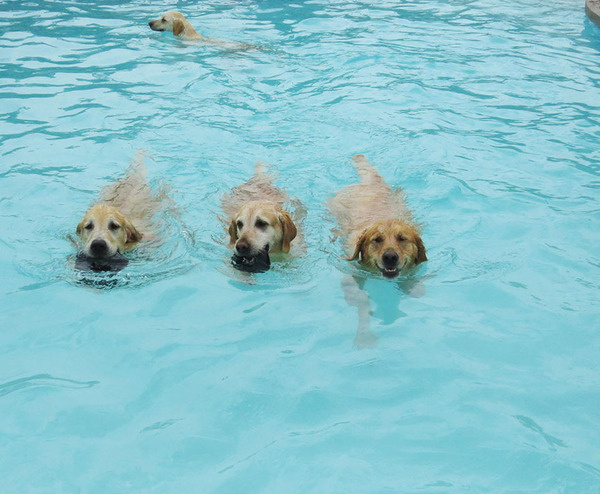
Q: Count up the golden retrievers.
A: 4